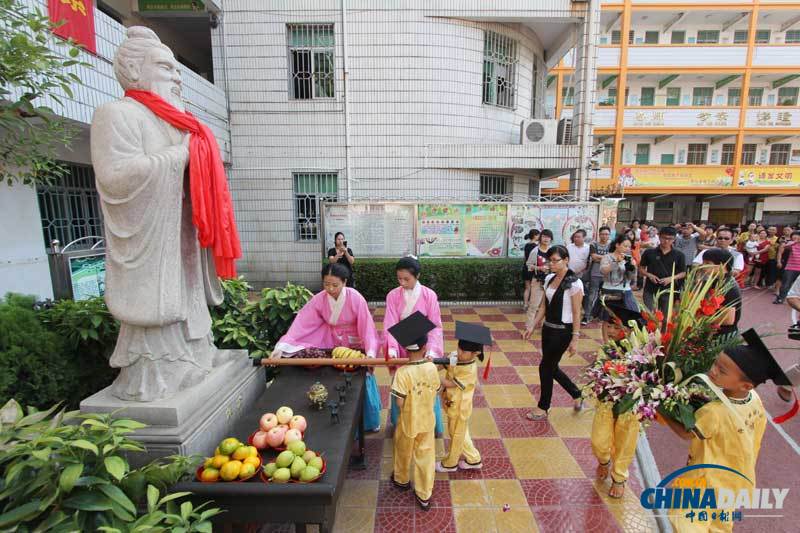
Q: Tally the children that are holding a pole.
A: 2